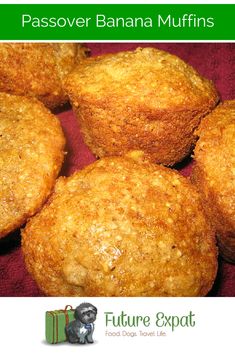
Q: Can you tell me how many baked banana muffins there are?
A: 5